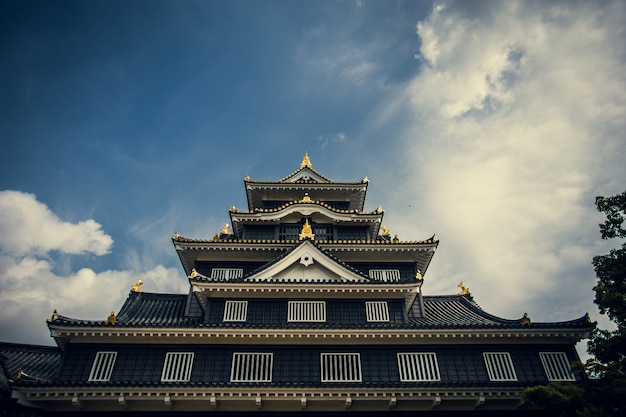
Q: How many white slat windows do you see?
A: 12